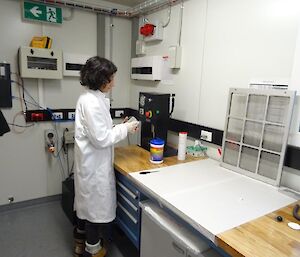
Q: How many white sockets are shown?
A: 4